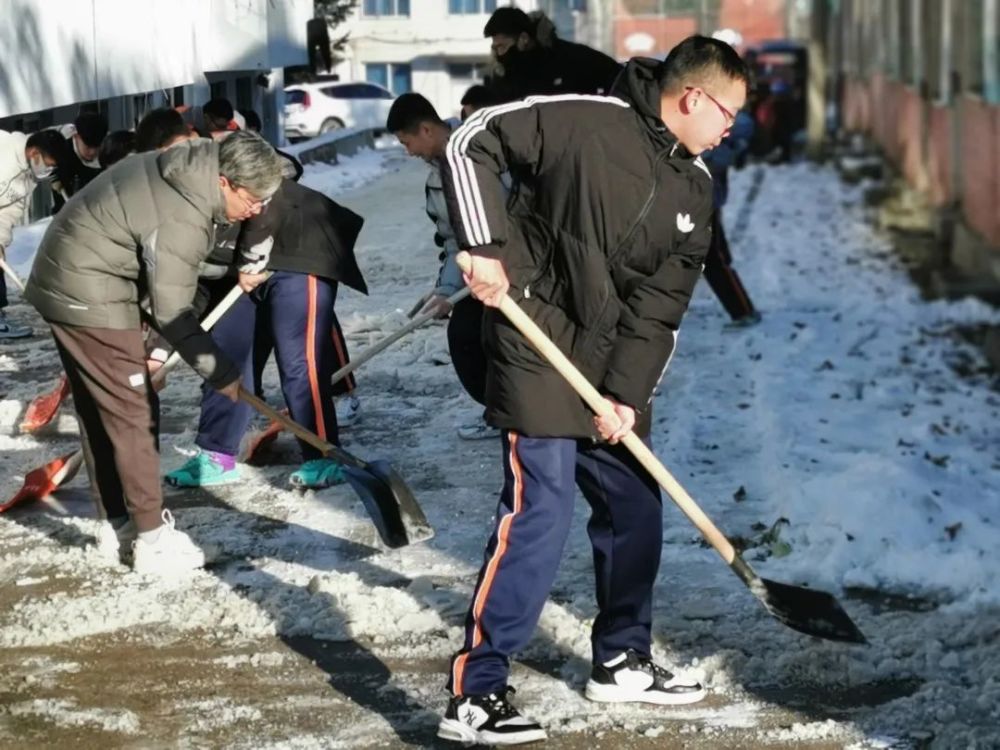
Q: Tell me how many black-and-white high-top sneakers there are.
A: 2